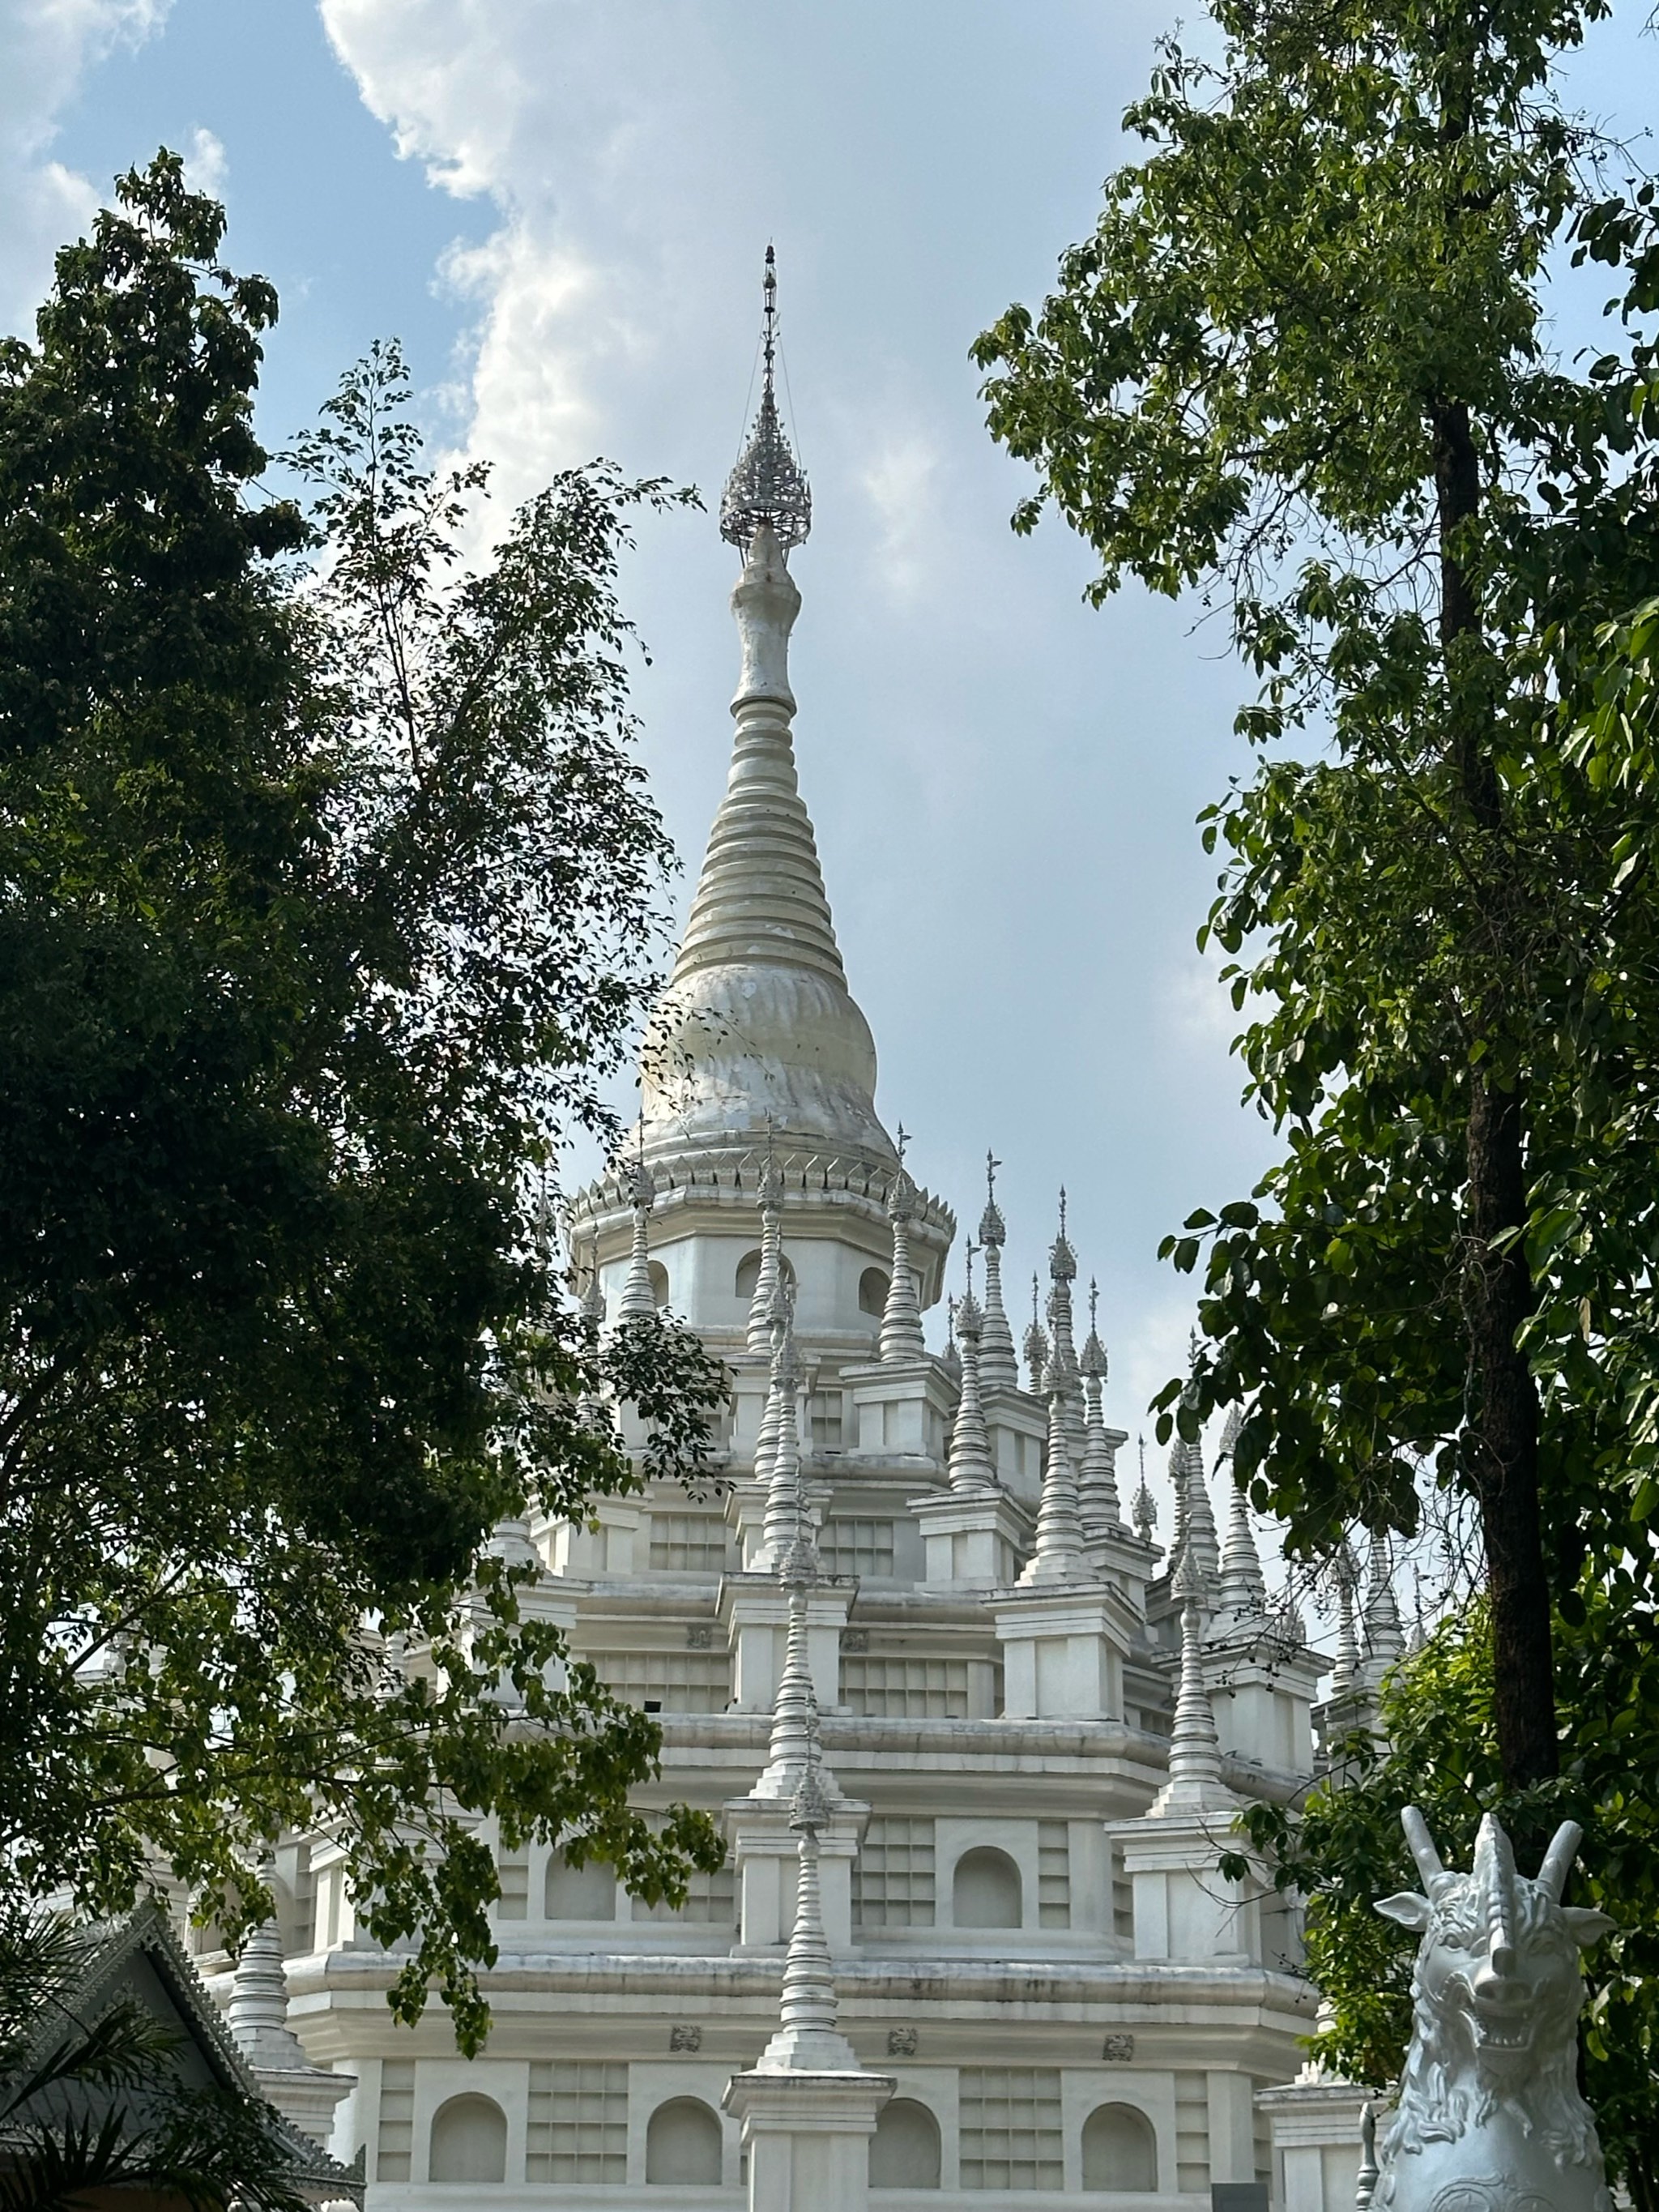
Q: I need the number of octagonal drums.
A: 1